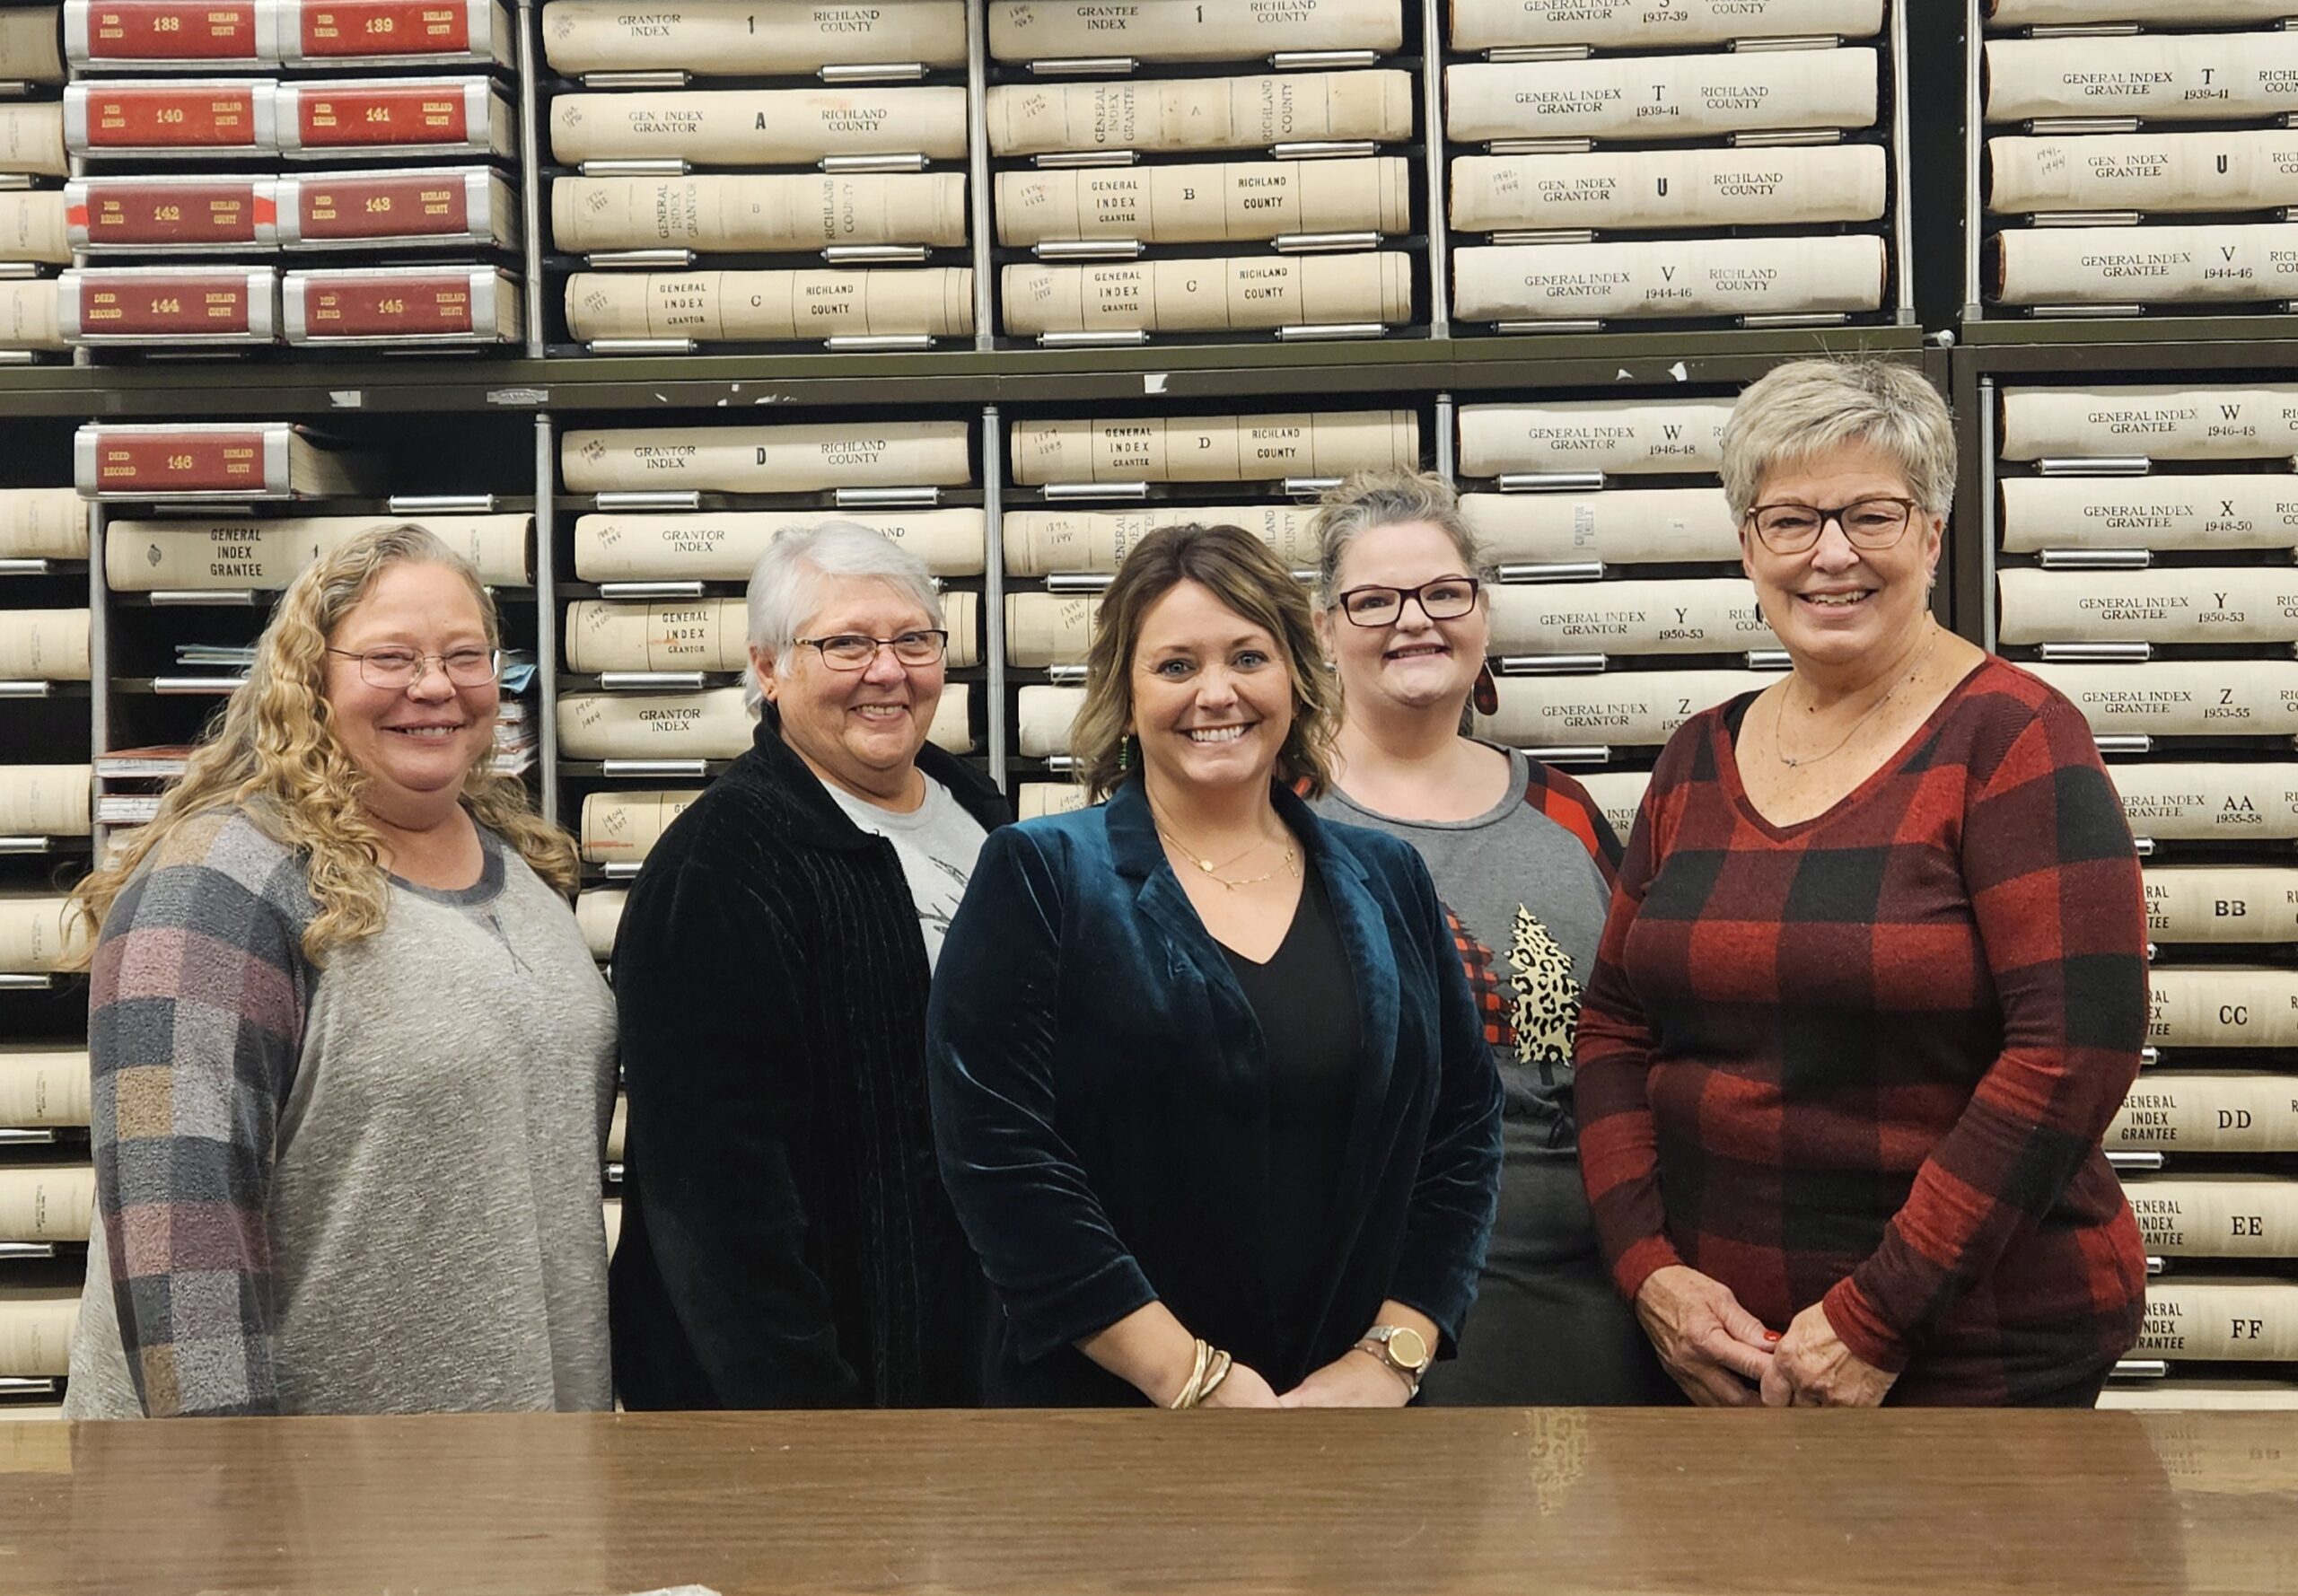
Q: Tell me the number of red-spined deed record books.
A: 9